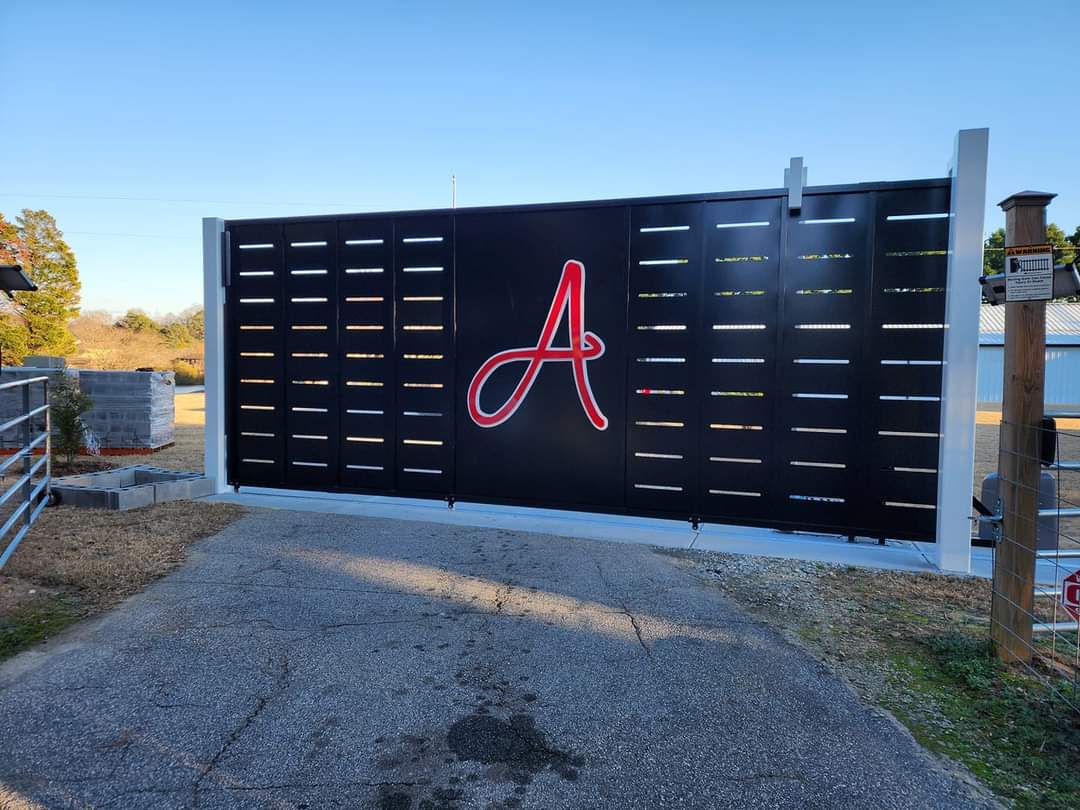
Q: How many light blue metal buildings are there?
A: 1